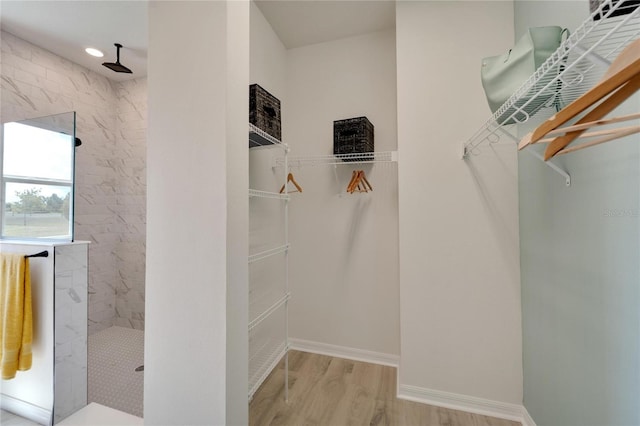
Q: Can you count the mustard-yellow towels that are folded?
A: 1